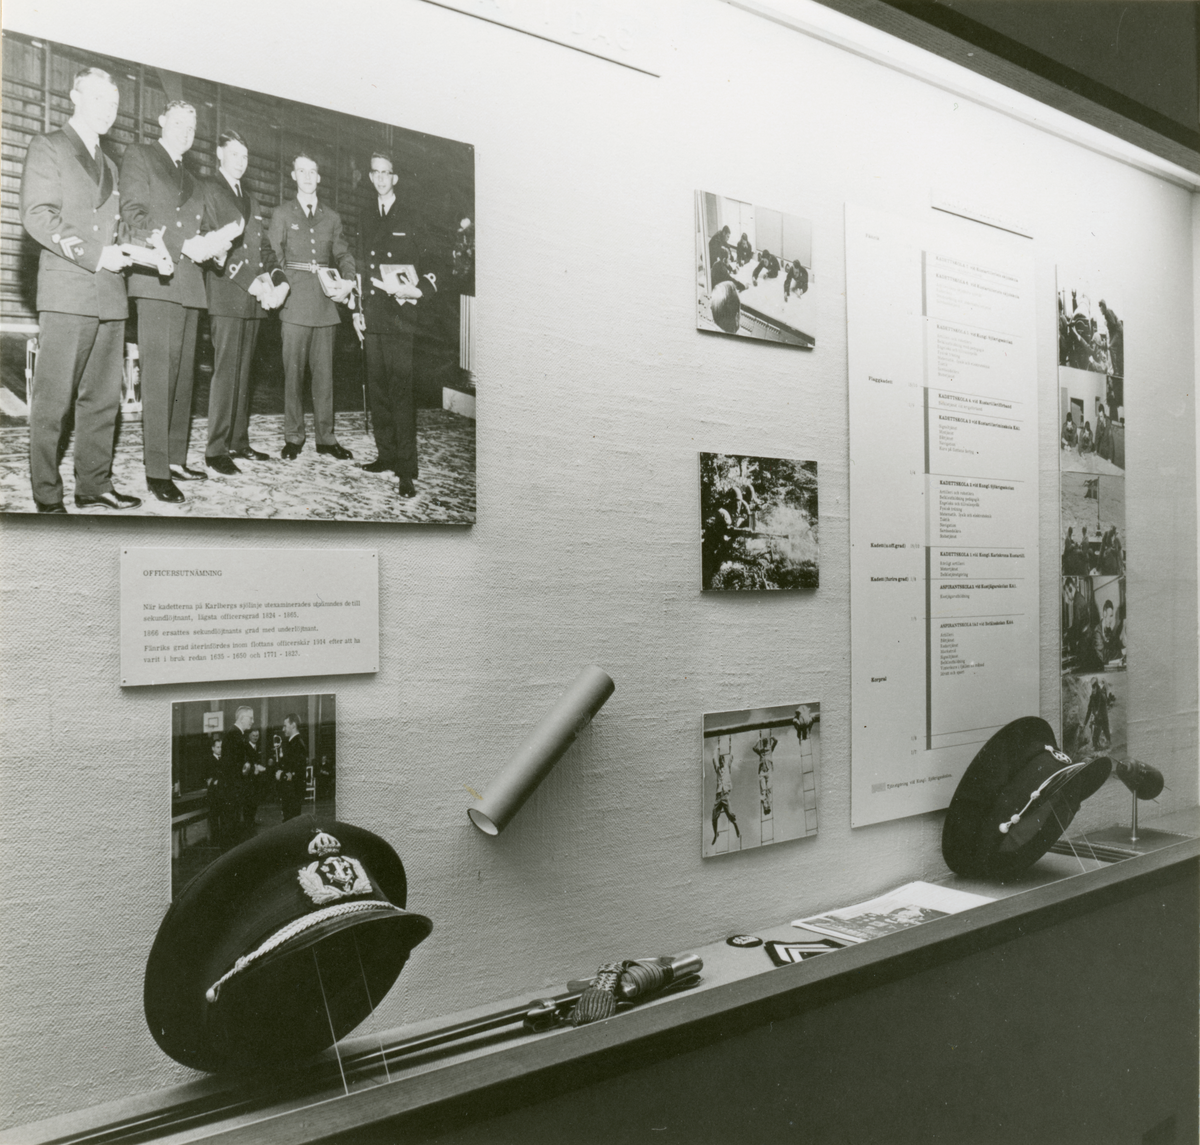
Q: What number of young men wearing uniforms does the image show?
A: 5